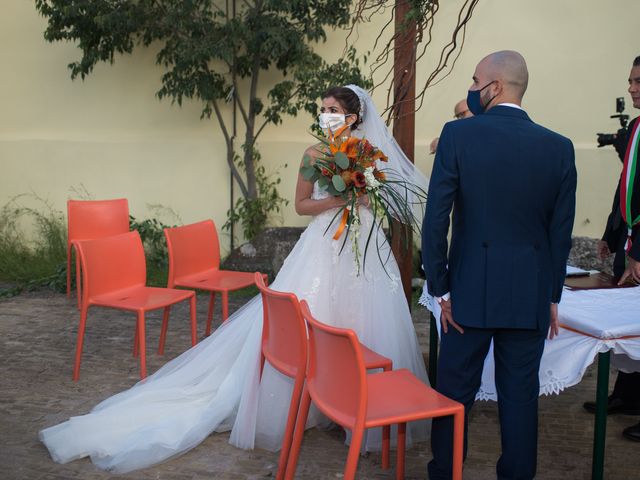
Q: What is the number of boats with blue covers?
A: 0